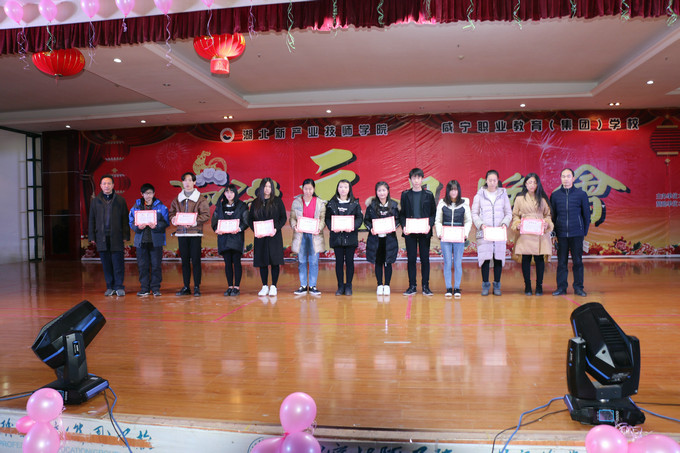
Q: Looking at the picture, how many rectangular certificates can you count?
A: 11